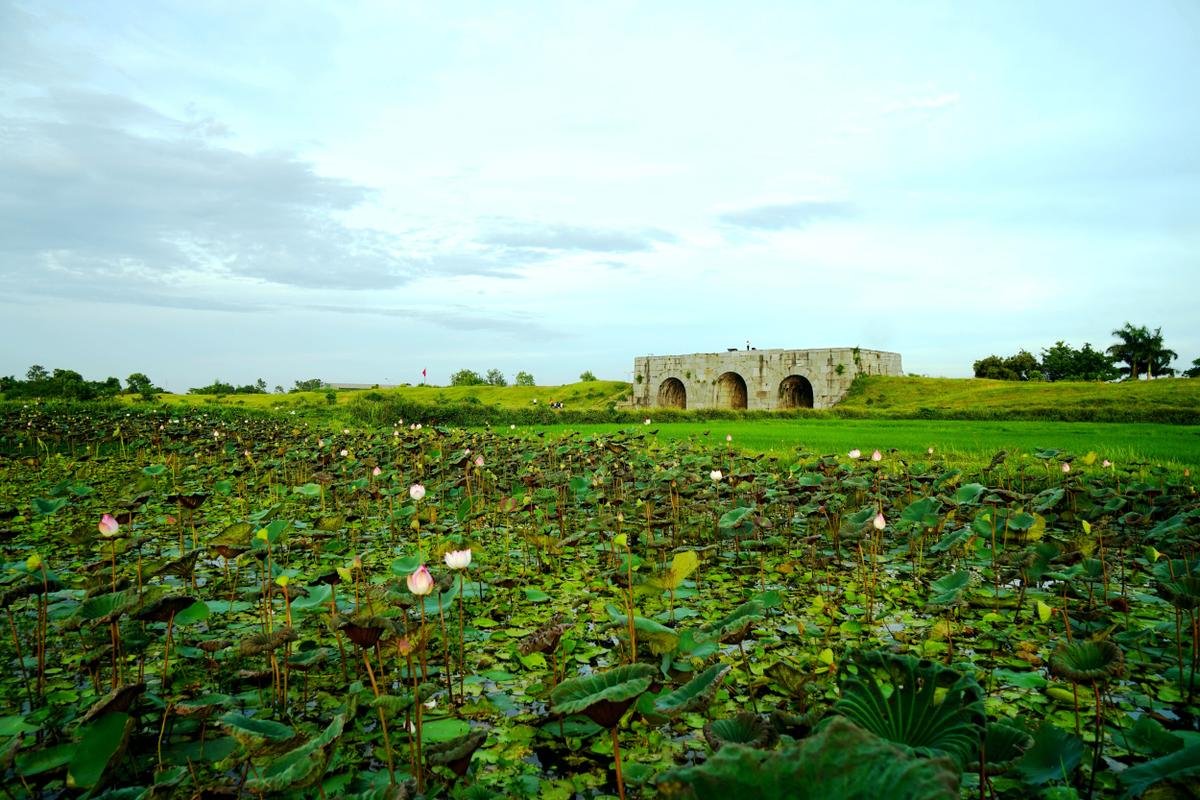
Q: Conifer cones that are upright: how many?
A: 0